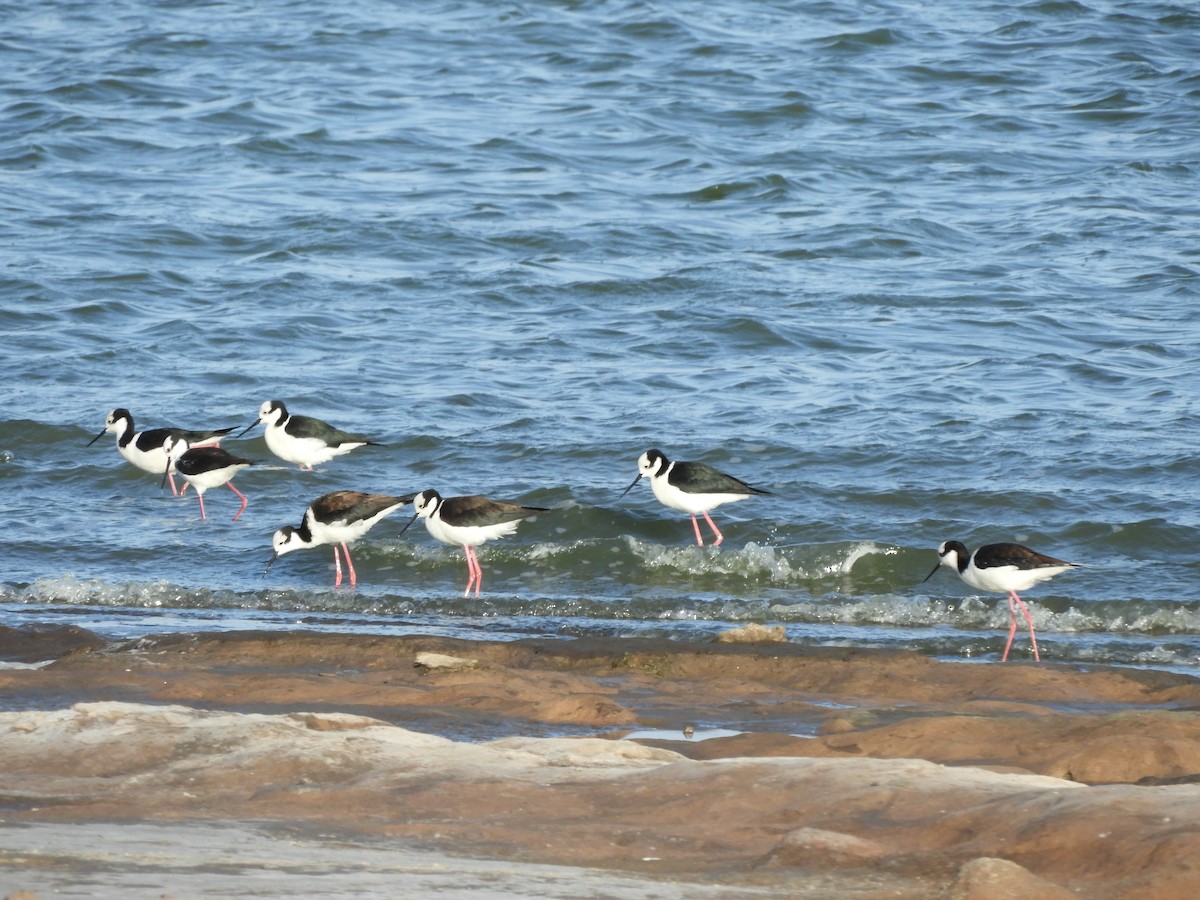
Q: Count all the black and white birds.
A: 7